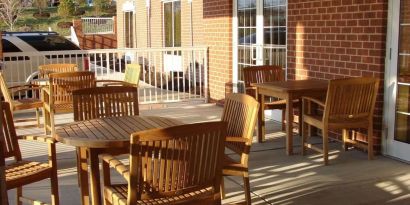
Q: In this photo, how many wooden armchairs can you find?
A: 10